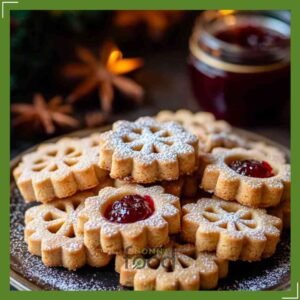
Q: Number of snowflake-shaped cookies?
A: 5